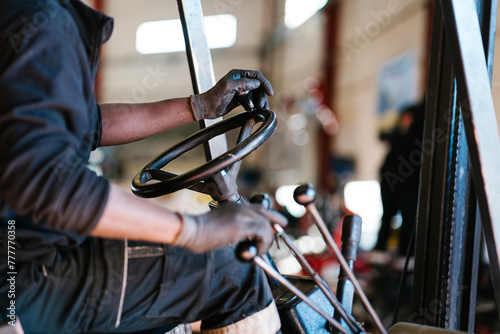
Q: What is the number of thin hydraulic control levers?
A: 3